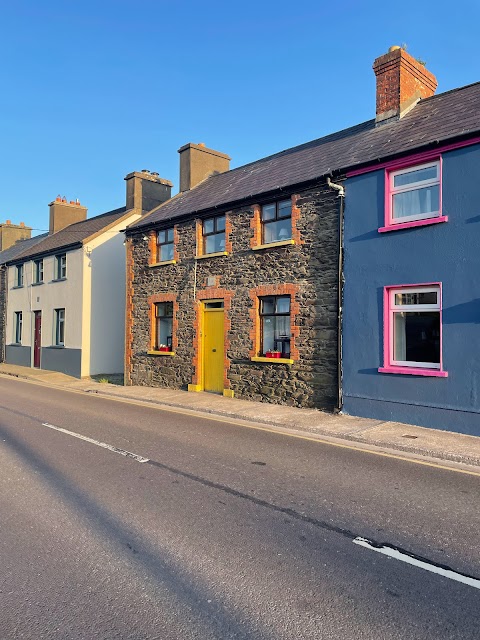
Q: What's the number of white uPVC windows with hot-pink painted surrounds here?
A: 2